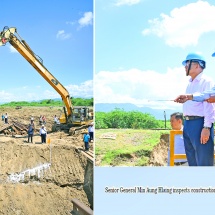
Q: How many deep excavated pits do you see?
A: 1